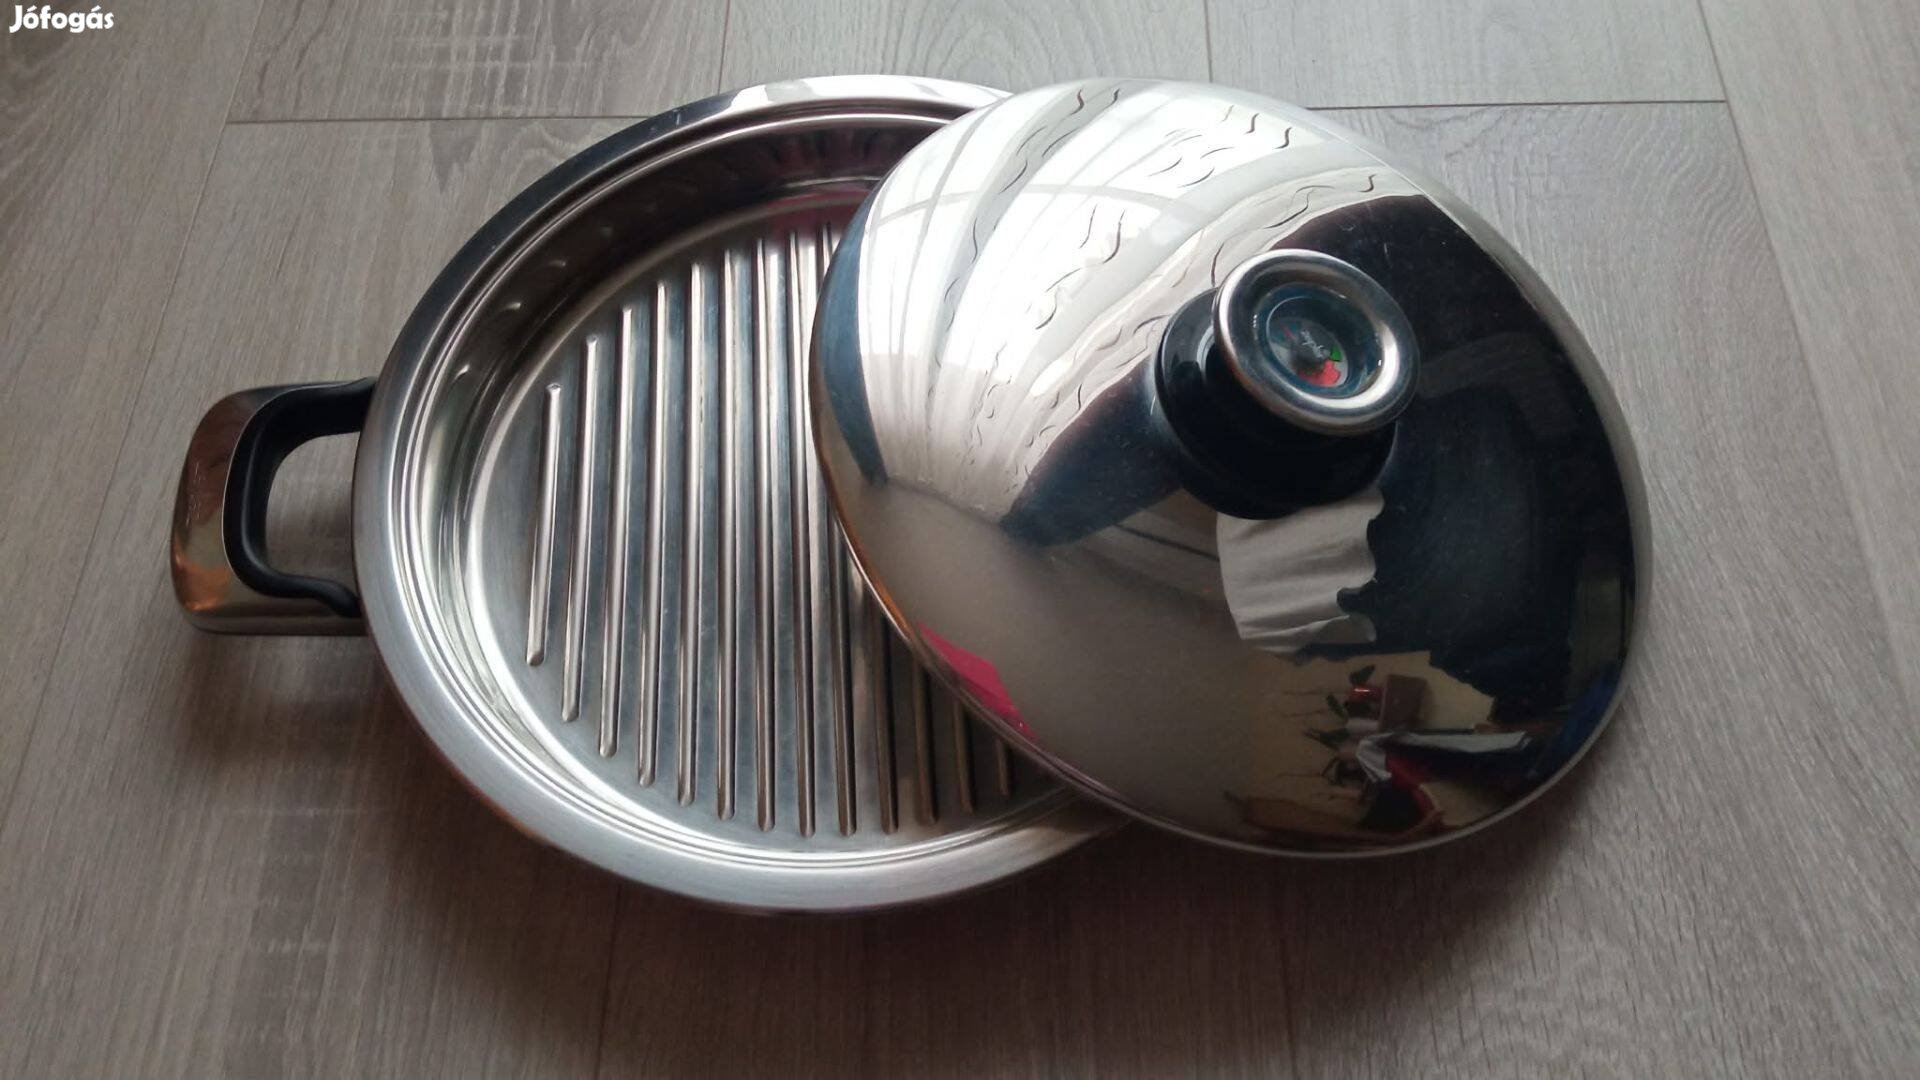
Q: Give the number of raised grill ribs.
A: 13